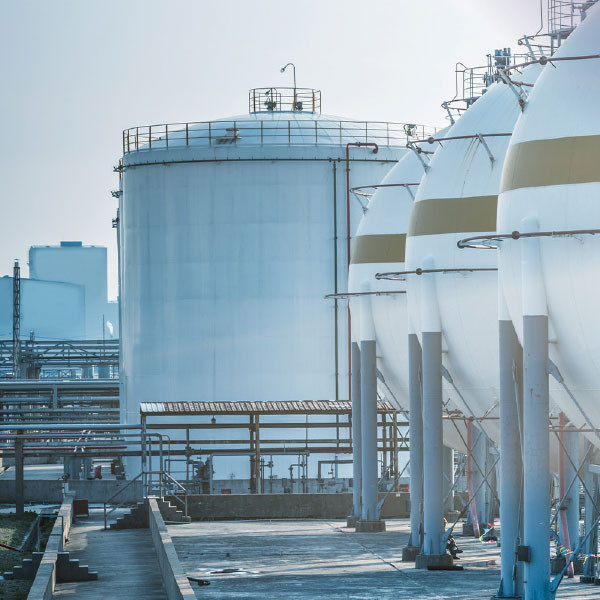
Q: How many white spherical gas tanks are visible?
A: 3